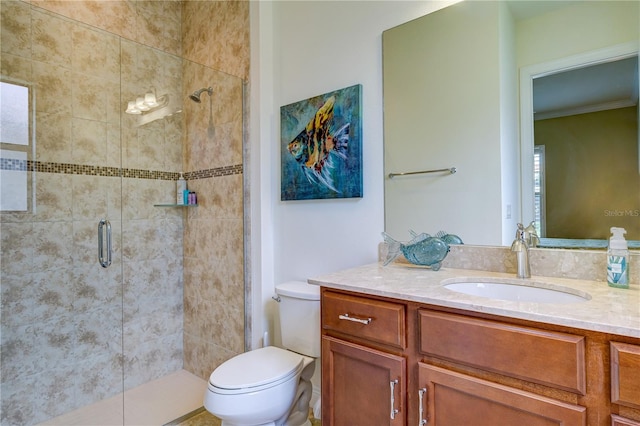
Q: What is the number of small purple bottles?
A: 2